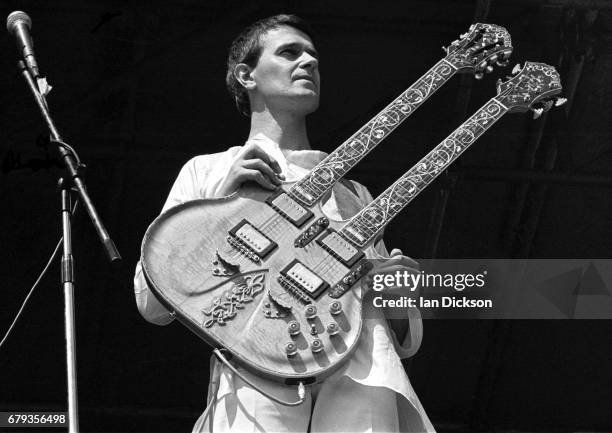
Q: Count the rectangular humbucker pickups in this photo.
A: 4